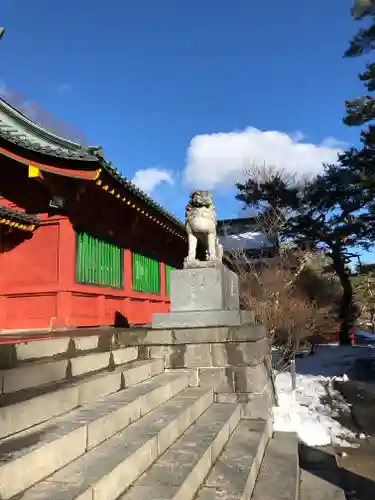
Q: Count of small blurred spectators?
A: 0